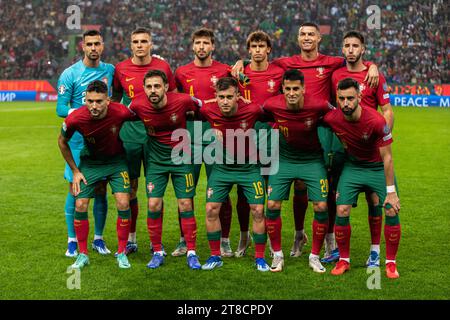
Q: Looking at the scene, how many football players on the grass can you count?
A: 11